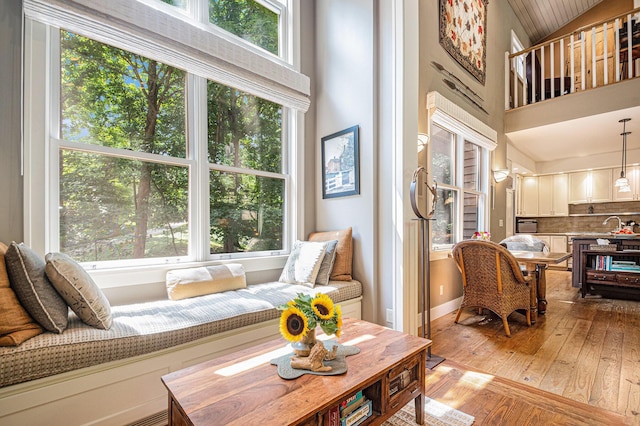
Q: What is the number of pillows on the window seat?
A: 7